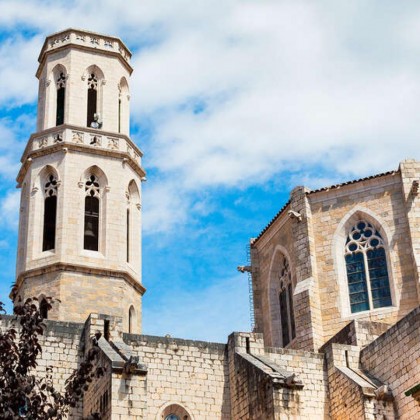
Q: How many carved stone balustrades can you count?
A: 2